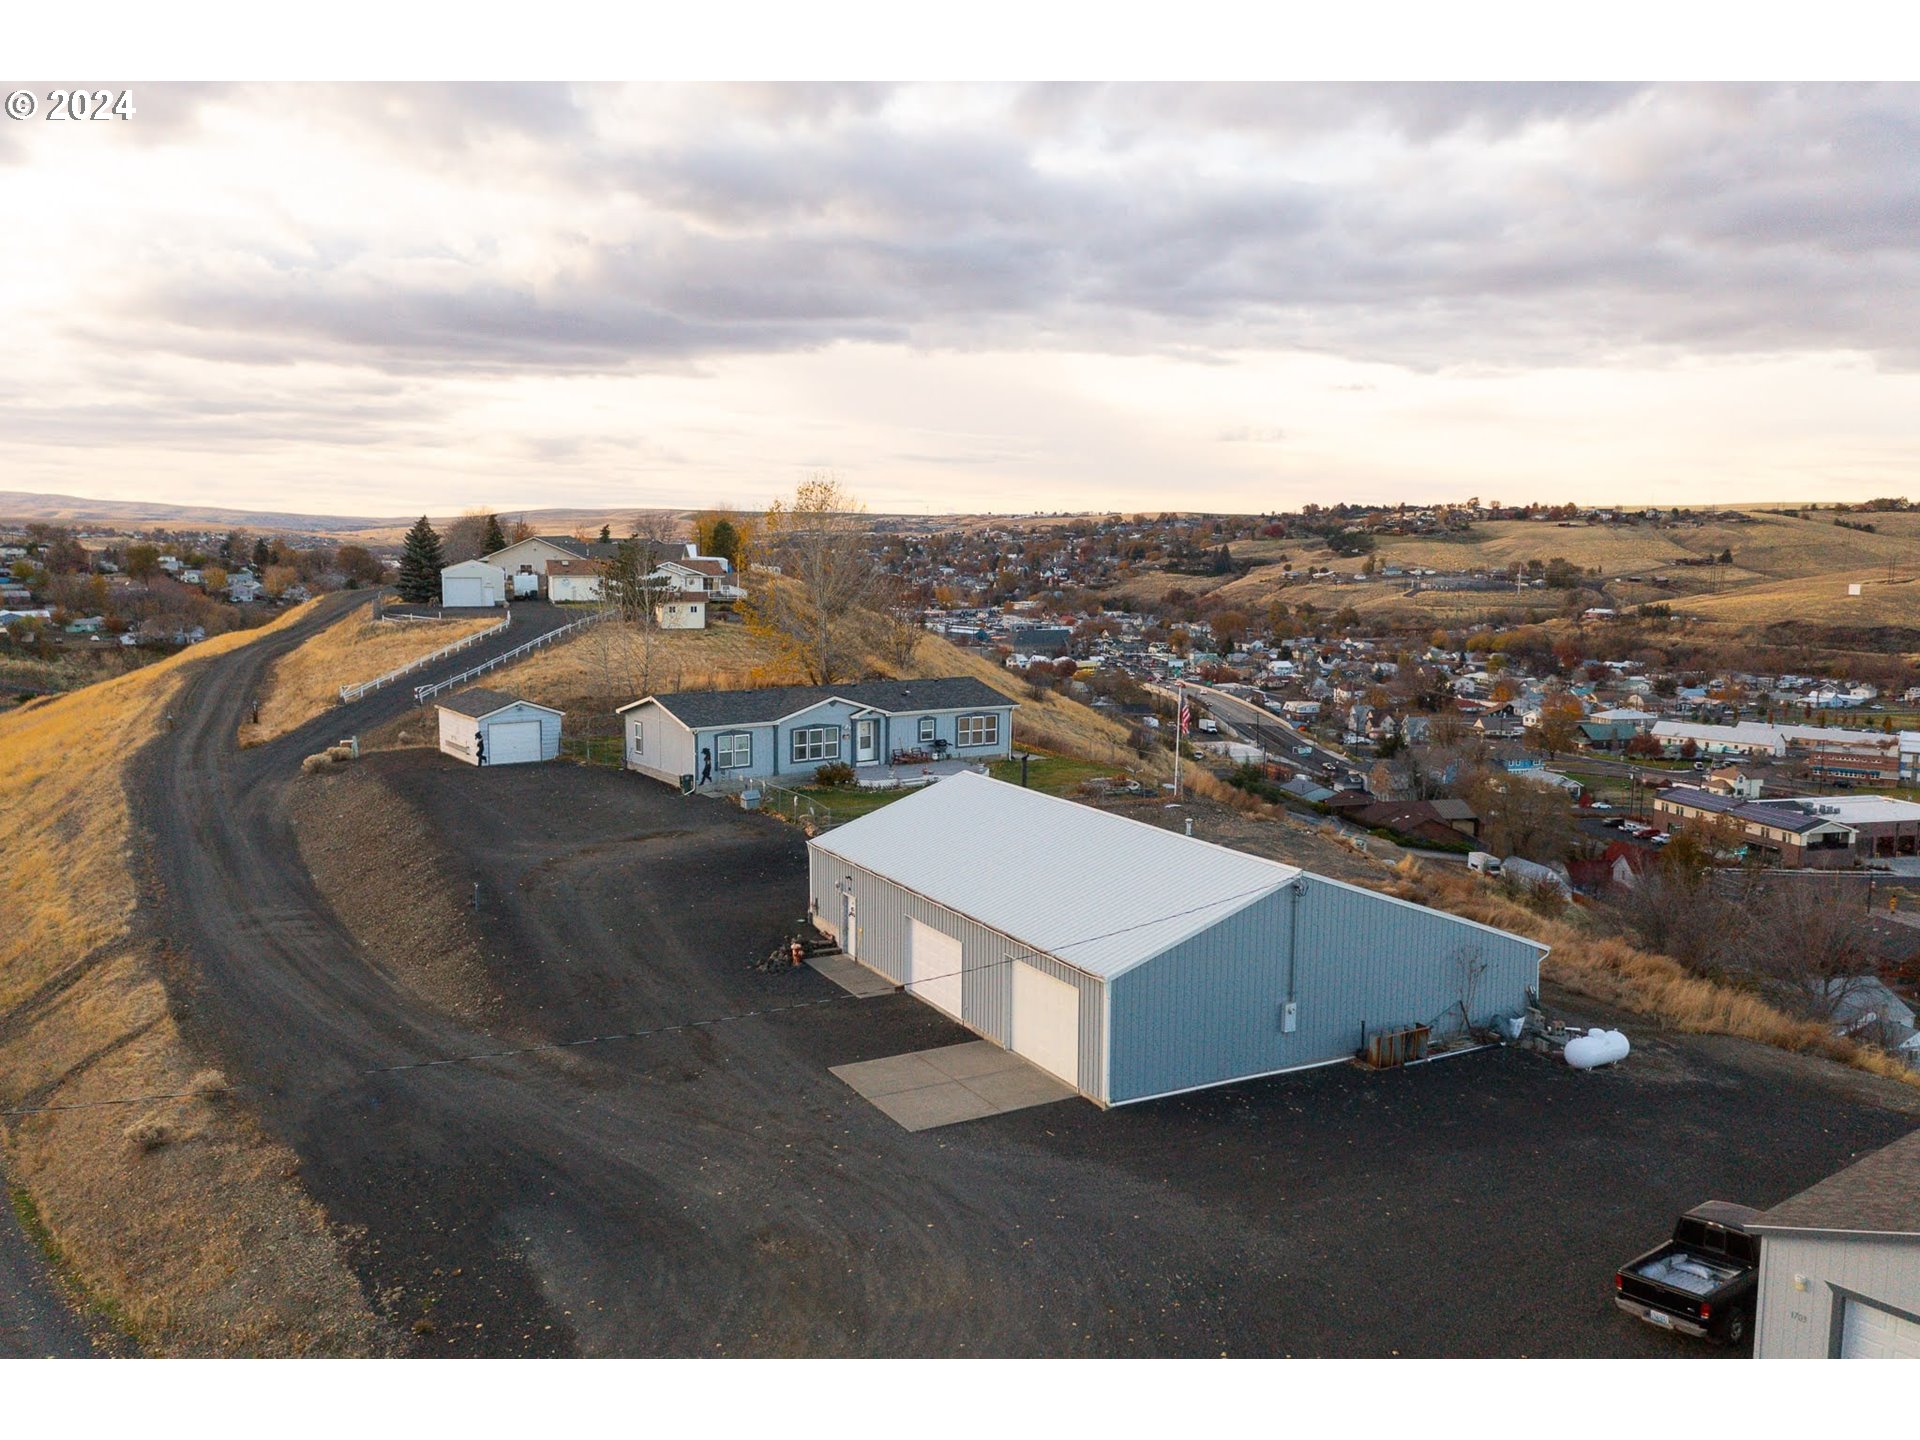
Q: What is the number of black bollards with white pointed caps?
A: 2